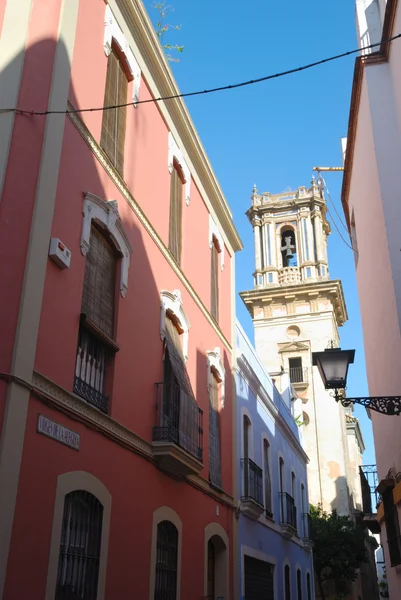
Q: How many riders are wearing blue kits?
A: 0